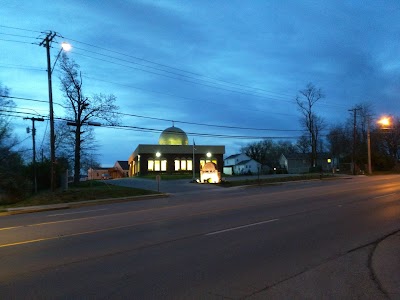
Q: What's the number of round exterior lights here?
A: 2